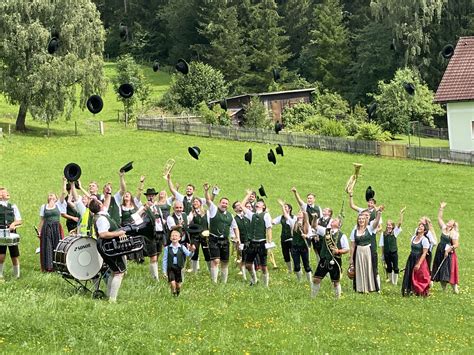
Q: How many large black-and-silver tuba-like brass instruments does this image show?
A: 1